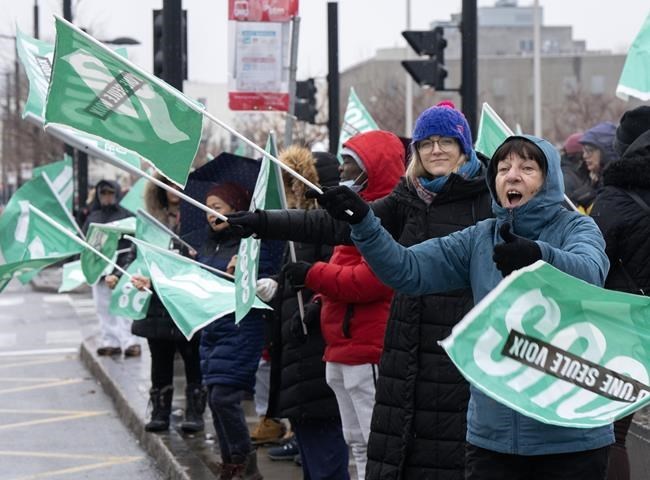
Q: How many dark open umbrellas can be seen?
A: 1